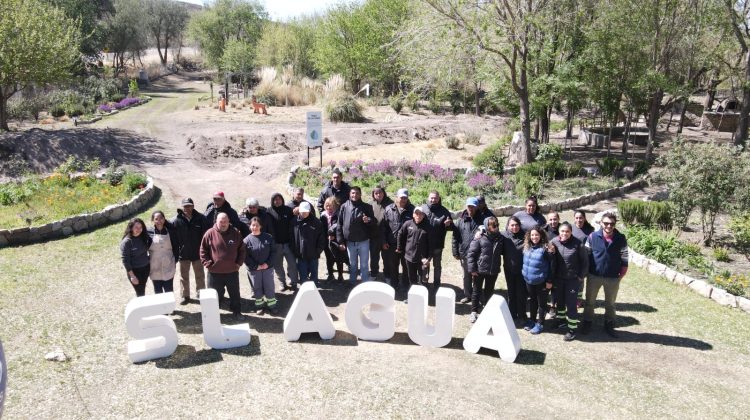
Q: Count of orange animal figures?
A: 2